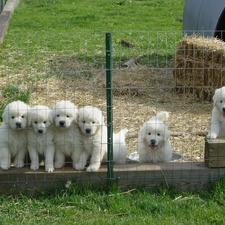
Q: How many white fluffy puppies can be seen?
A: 6